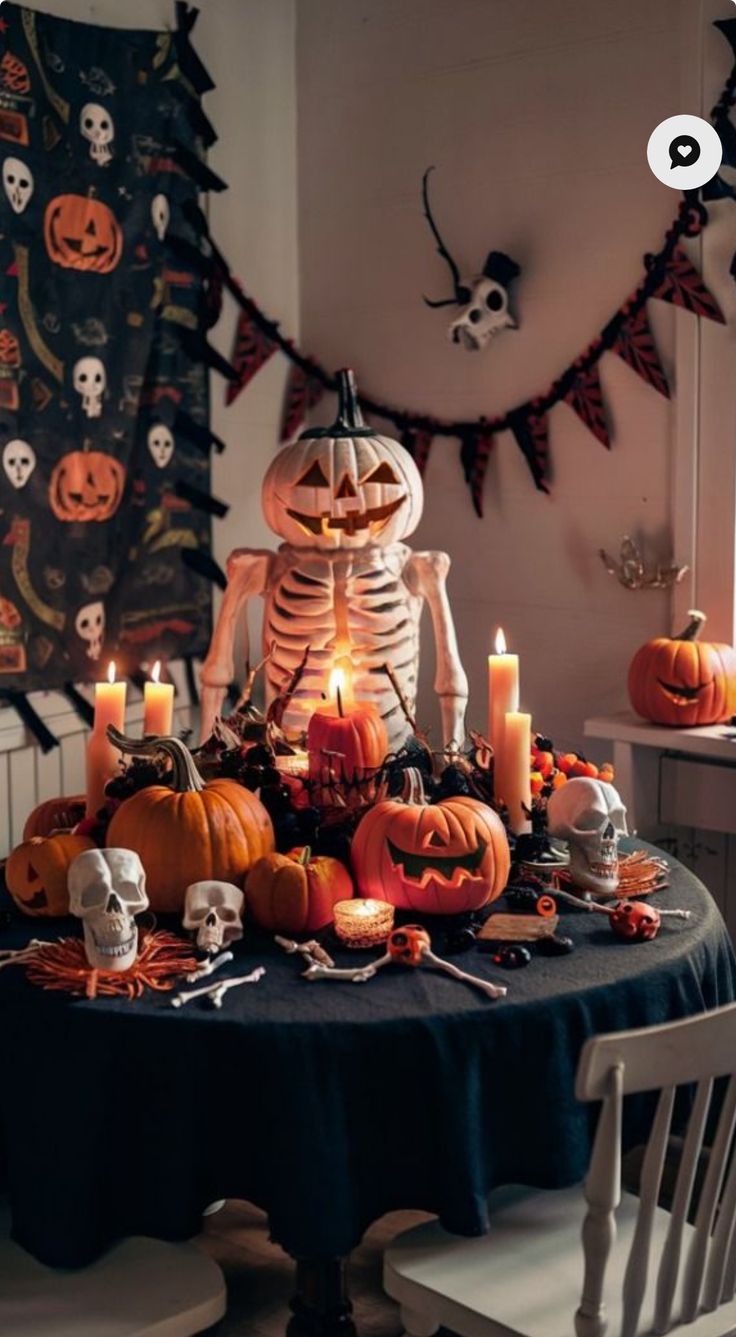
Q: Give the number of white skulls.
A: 11